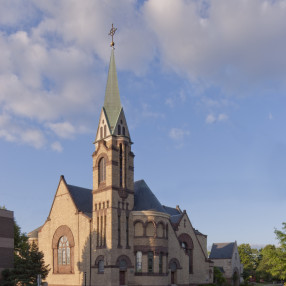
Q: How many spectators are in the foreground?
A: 0